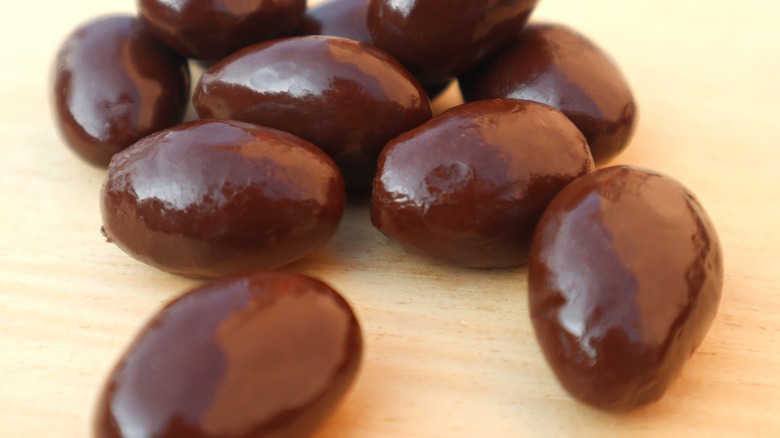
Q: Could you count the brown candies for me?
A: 10